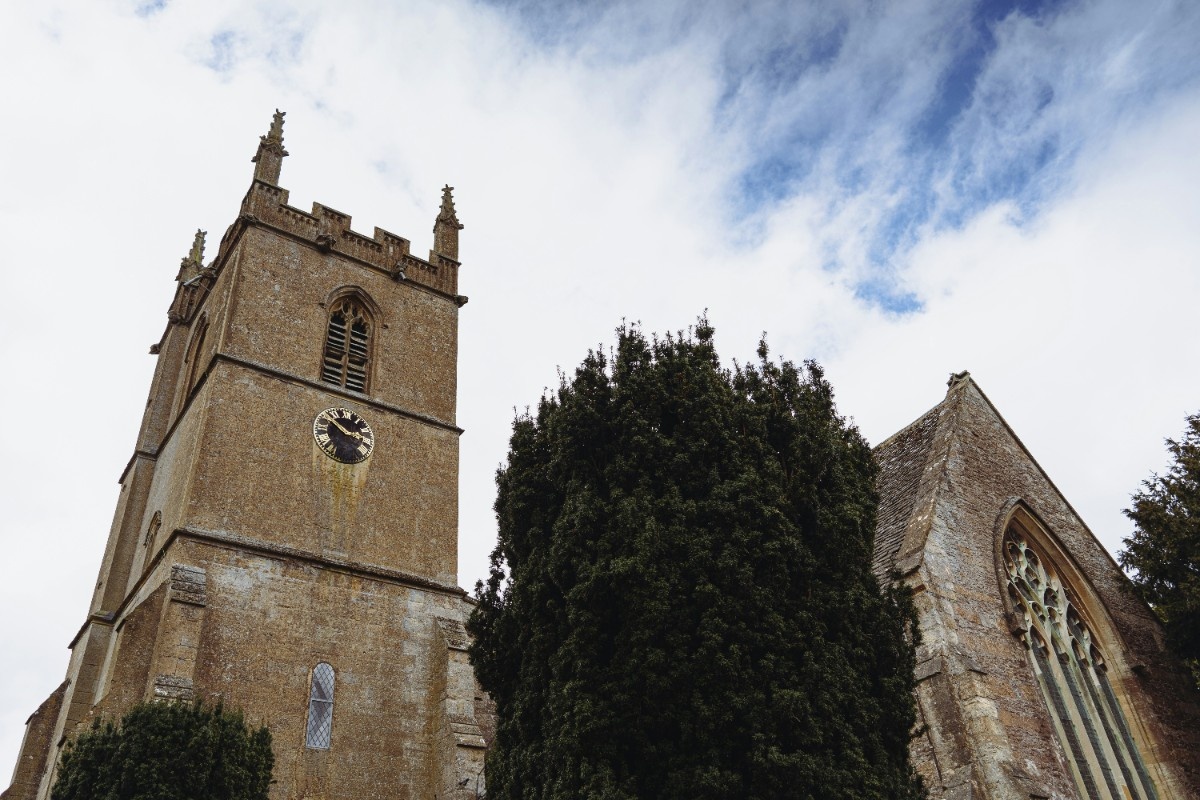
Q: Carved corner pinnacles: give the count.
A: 3